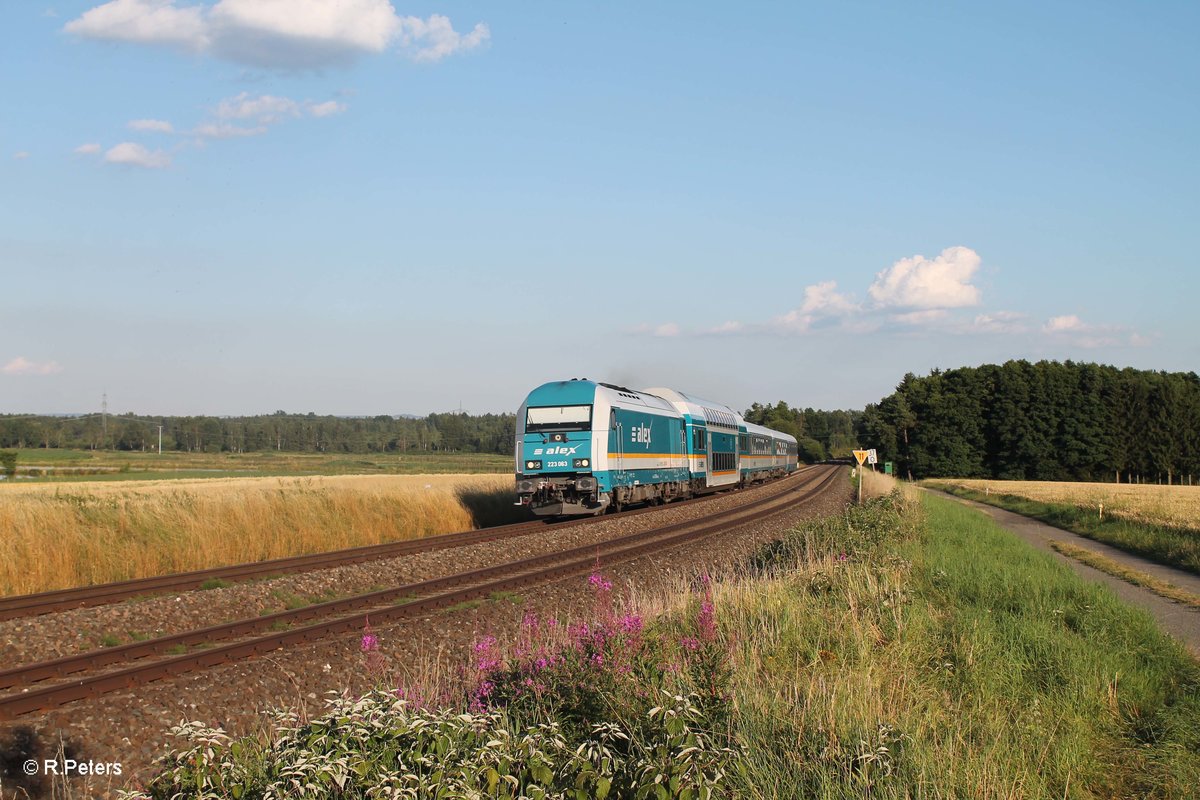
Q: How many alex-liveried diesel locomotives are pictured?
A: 1